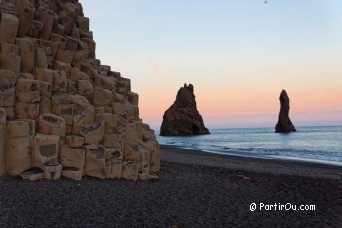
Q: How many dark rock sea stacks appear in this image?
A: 2